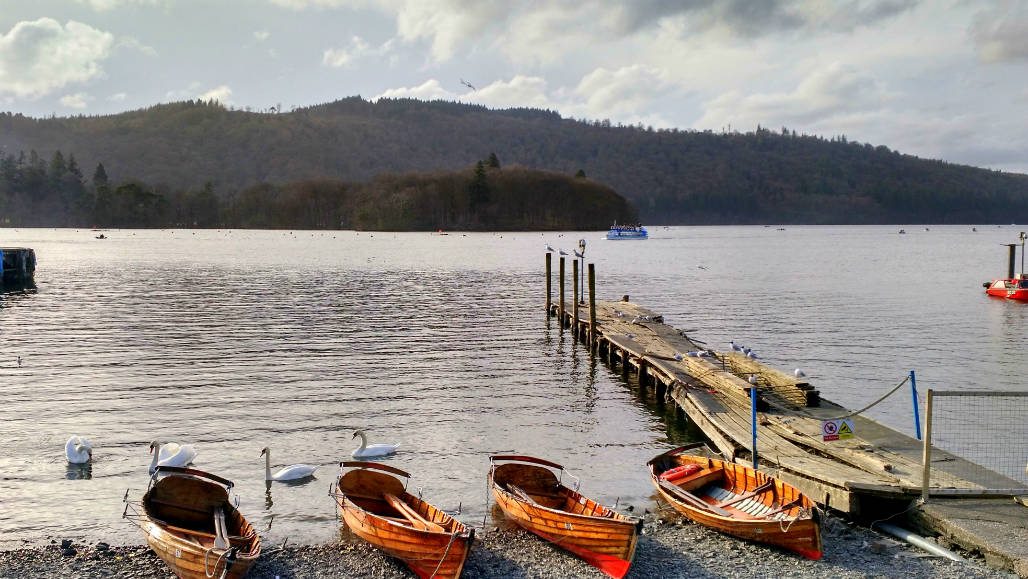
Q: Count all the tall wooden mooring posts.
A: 4